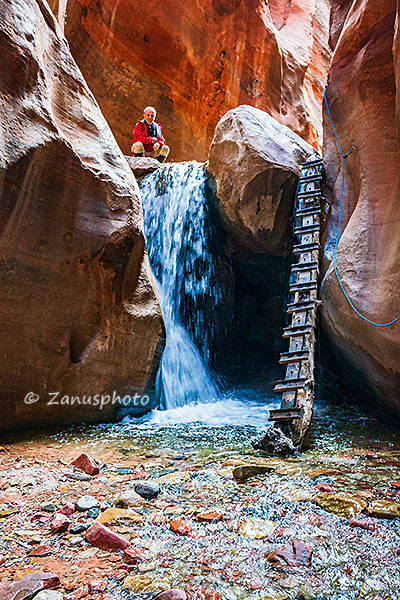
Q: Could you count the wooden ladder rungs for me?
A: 13